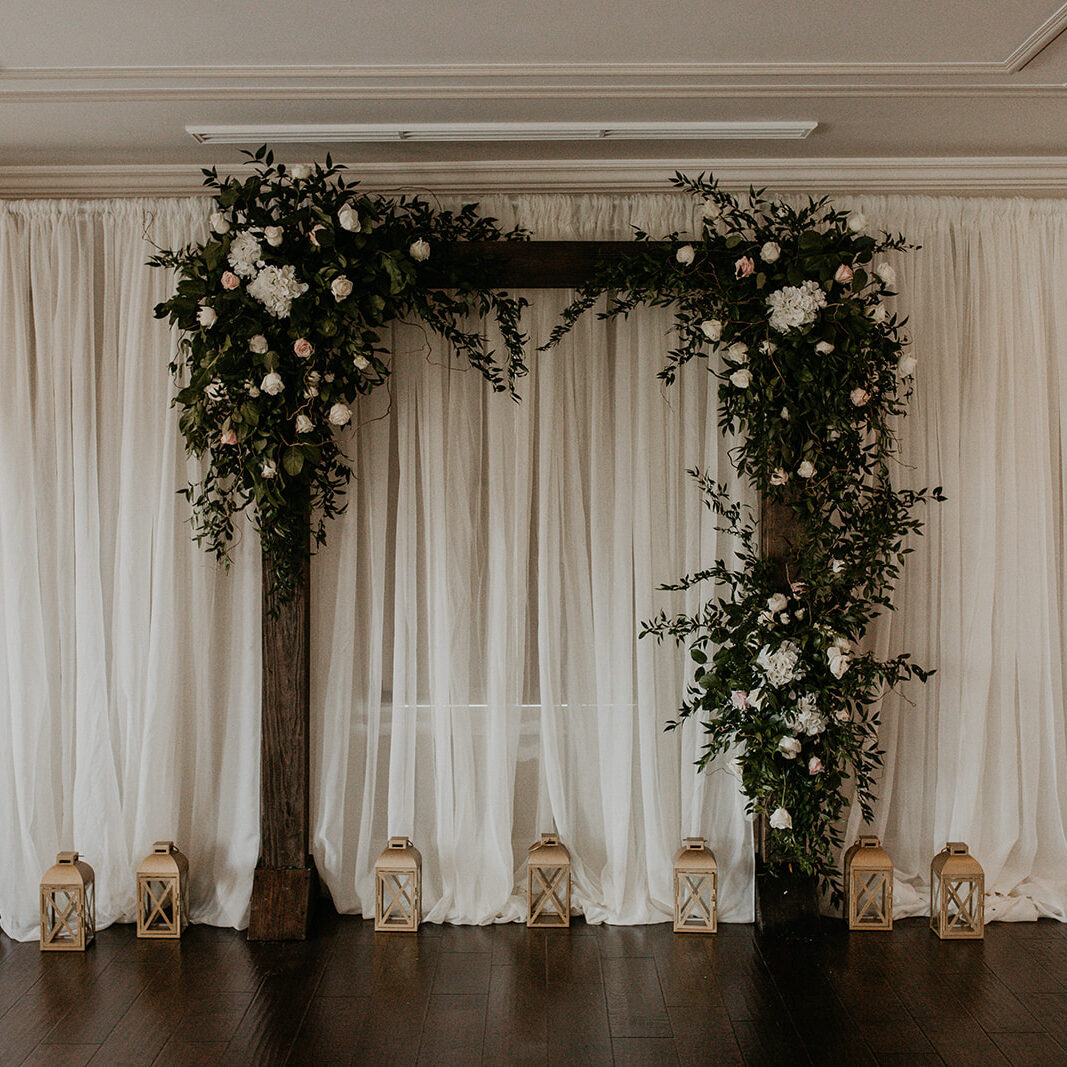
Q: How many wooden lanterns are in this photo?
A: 7